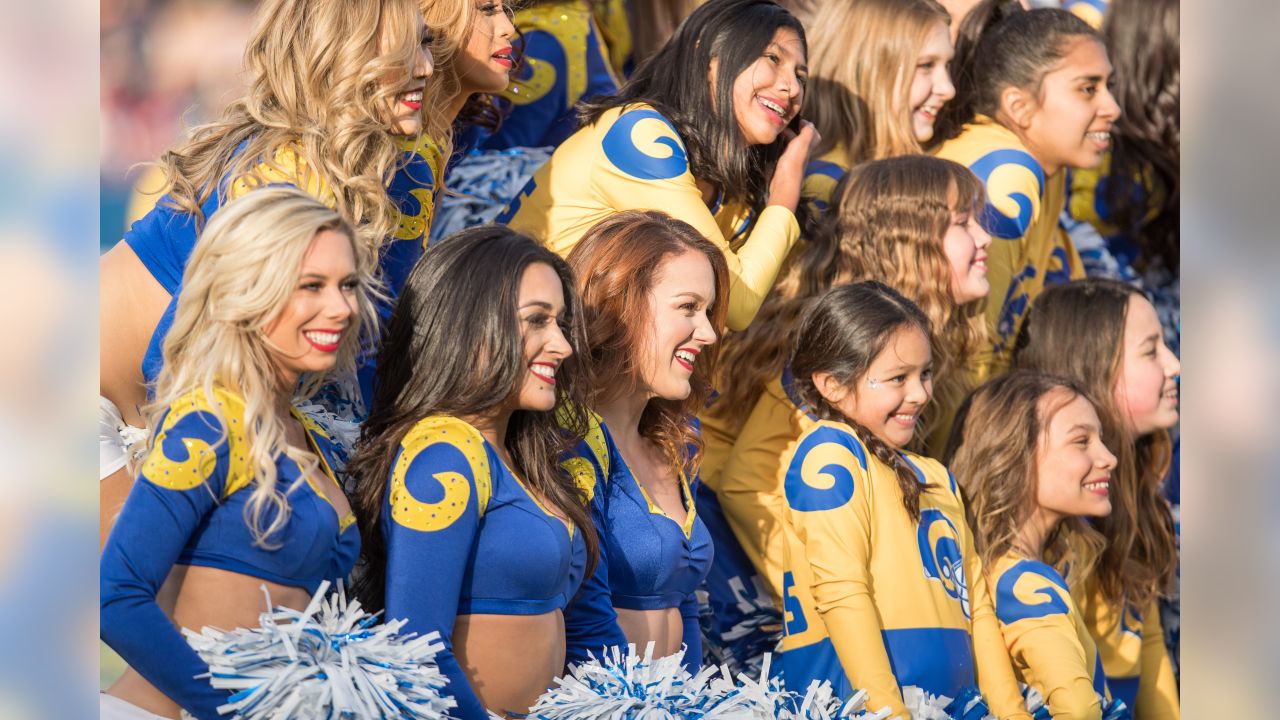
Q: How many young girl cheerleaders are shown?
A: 7